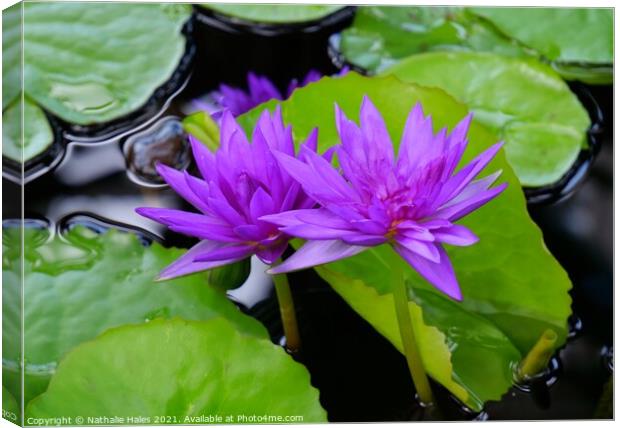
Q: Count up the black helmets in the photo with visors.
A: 0